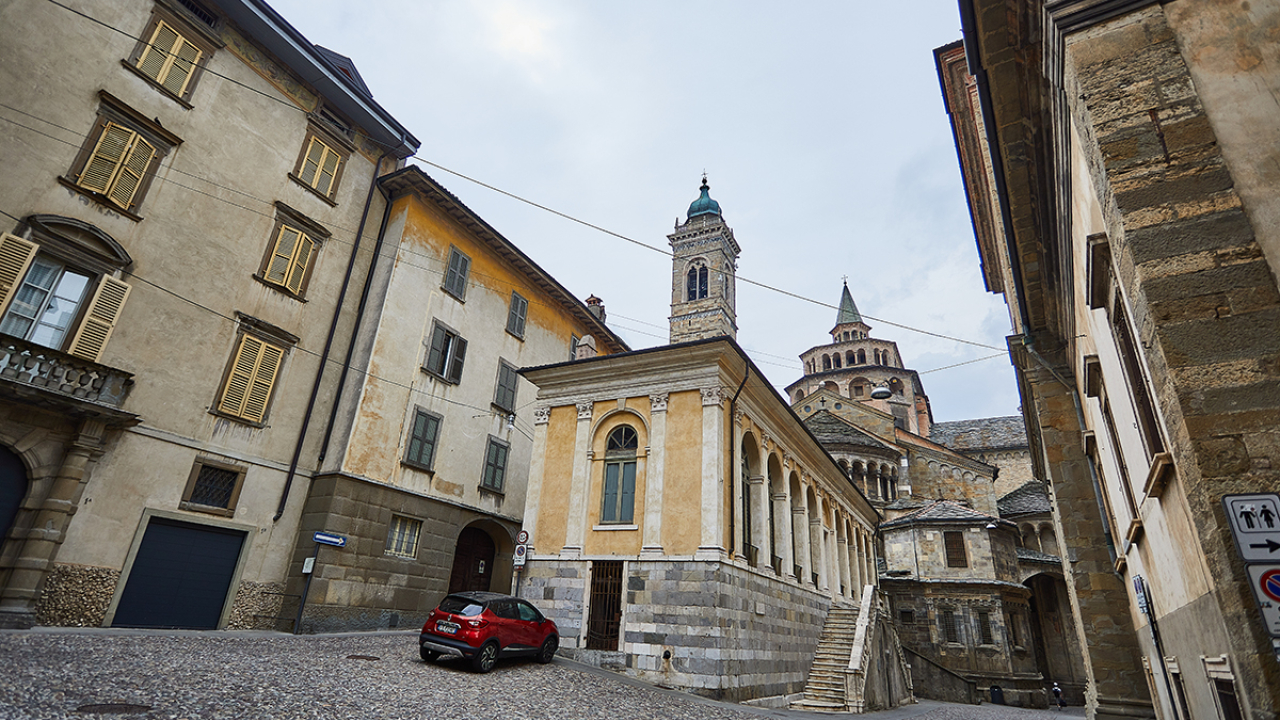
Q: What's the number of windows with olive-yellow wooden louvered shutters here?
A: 6